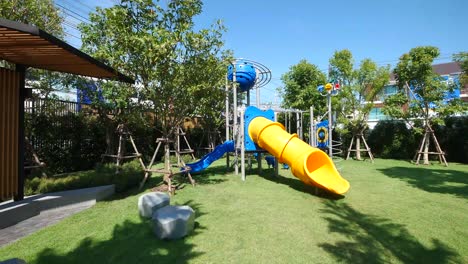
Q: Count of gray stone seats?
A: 2